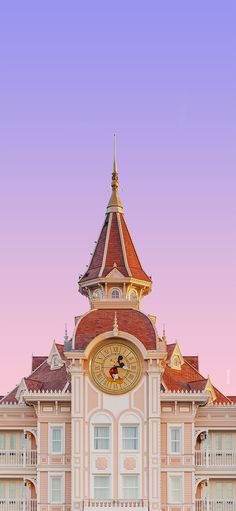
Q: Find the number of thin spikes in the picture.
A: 4